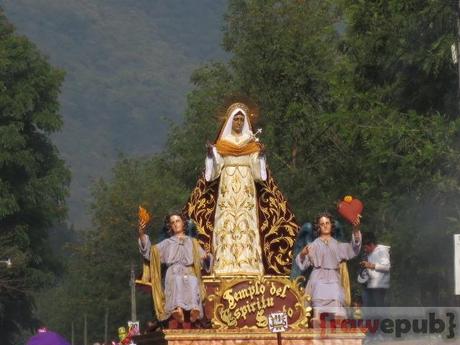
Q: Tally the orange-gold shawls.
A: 1